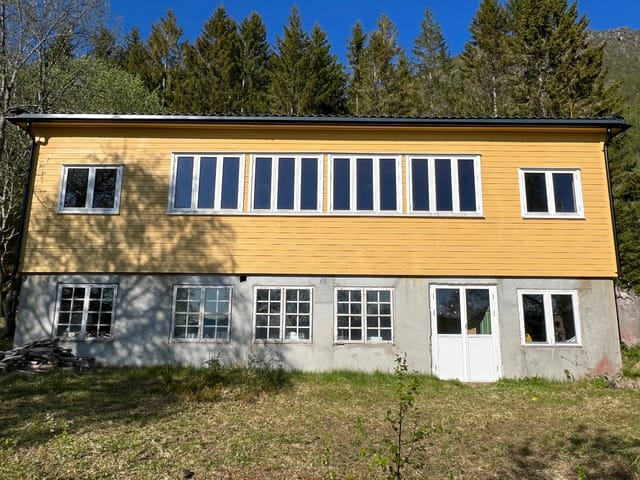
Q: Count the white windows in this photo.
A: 11